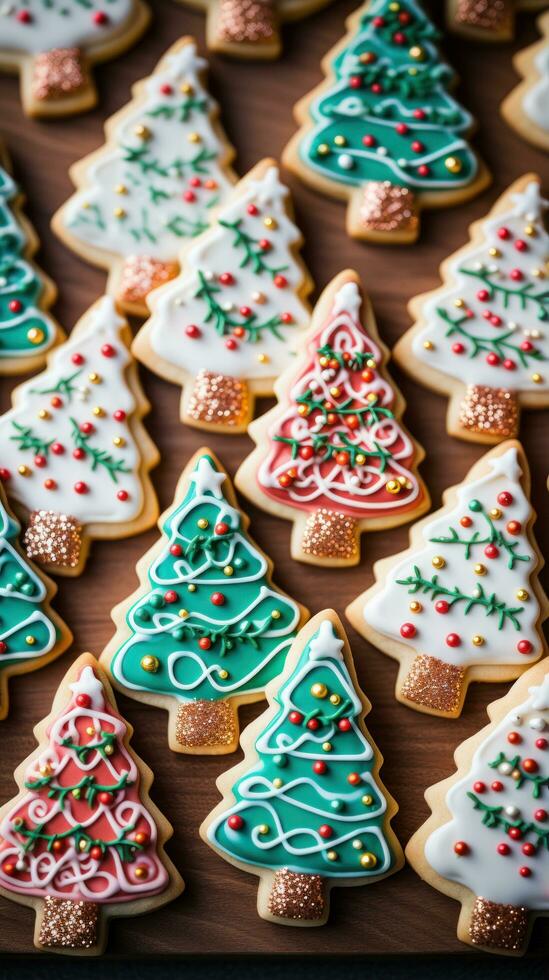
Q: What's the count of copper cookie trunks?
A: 14